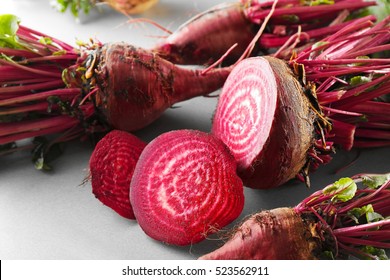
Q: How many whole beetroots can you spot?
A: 3